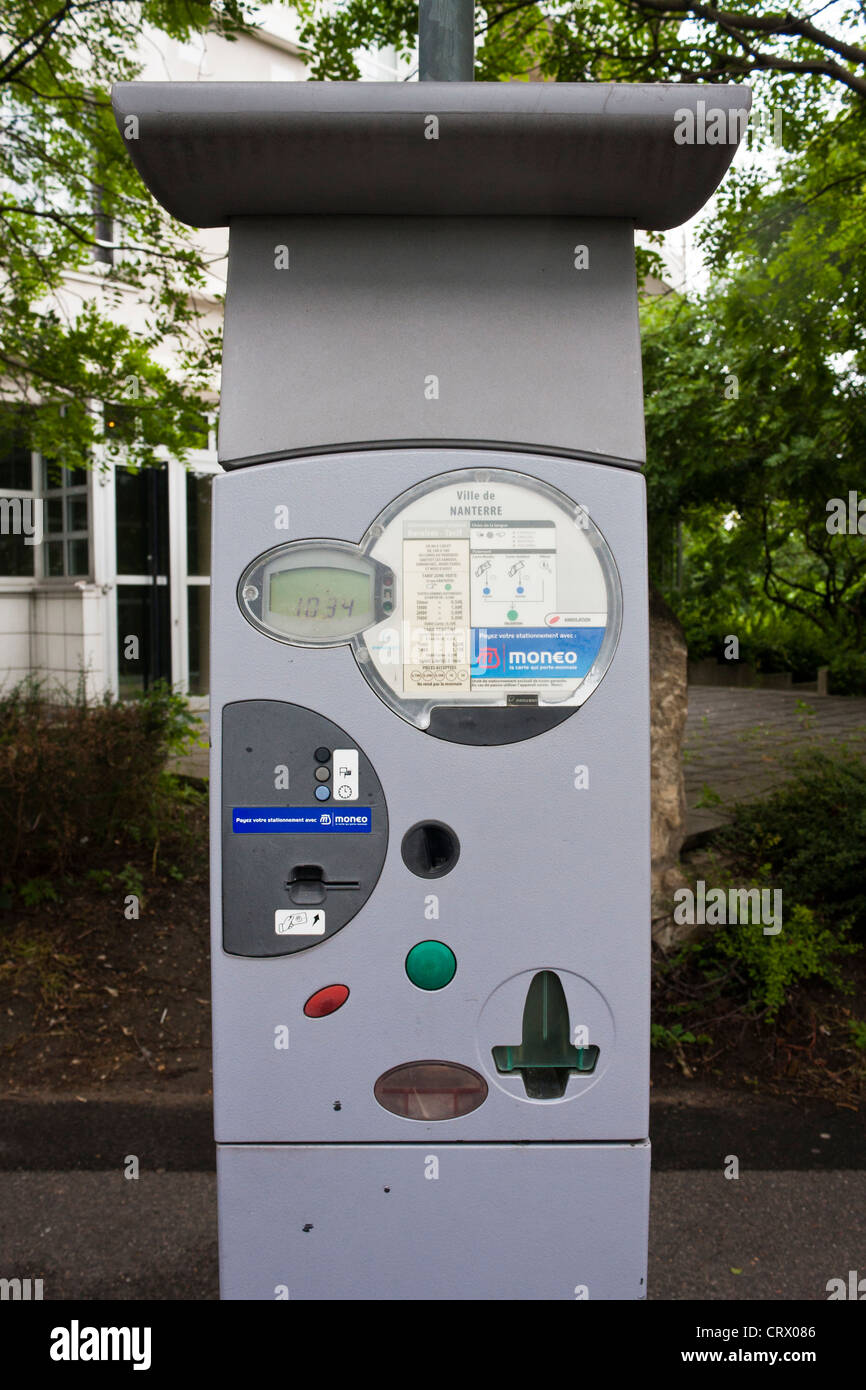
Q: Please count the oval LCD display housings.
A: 1